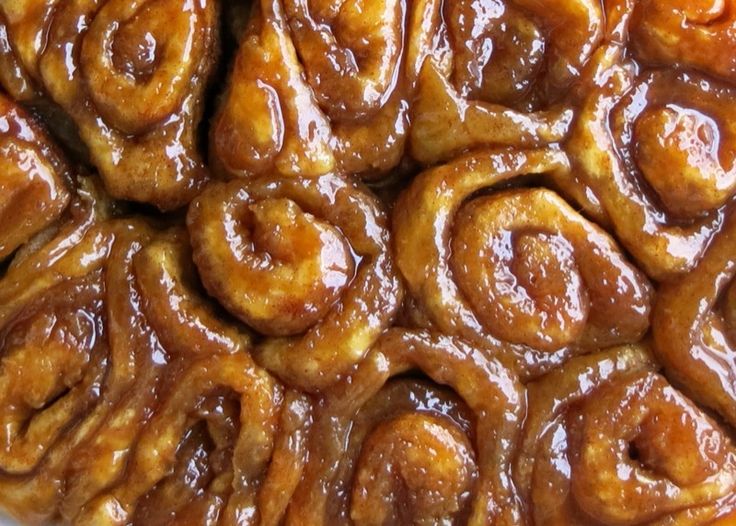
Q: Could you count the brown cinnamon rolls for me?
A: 13